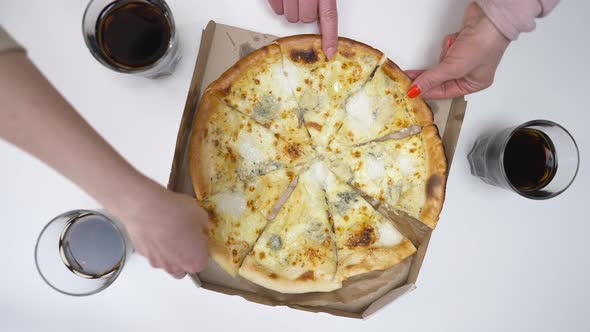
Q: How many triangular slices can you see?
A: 8